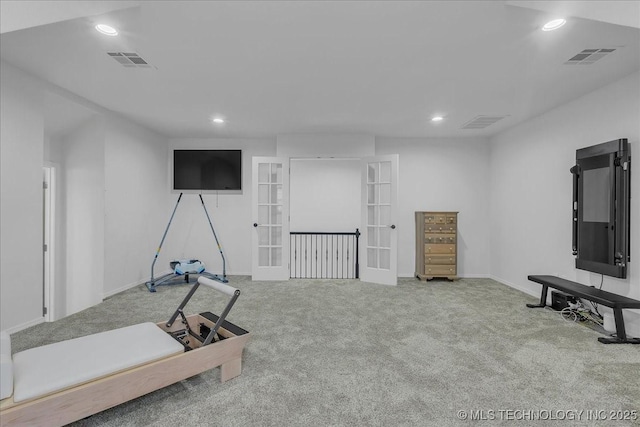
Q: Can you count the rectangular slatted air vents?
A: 3